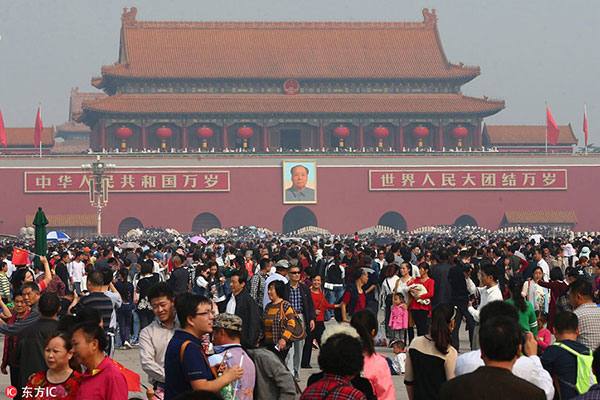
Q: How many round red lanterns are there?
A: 8